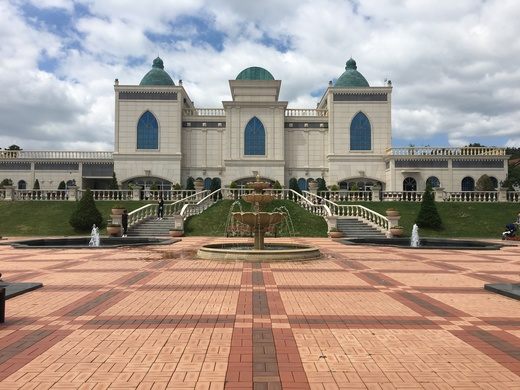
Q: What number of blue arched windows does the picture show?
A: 3